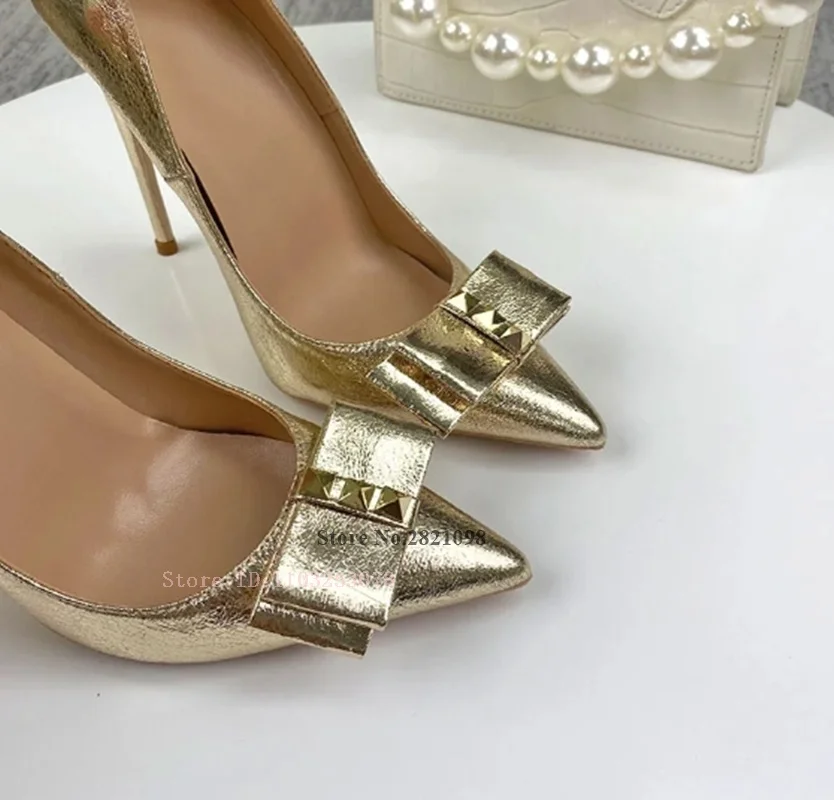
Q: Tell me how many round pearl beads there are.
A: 9